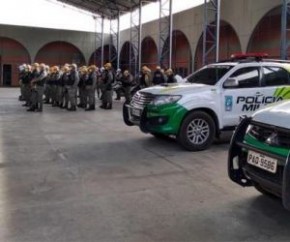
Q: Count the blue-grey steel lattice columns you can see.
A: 6